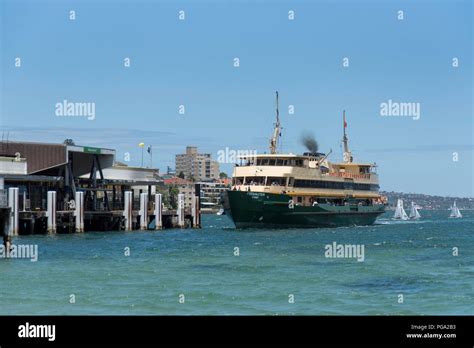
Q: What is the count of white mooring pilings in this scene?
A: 8